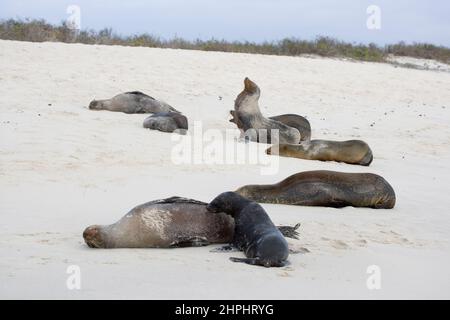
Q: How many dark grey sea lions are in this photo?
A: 1